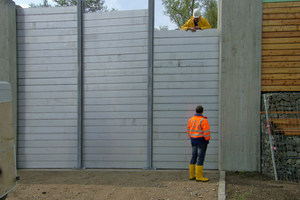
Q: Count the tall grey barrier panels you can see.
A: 3